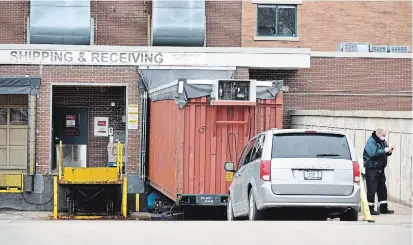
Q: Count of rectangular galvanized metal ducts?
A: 2